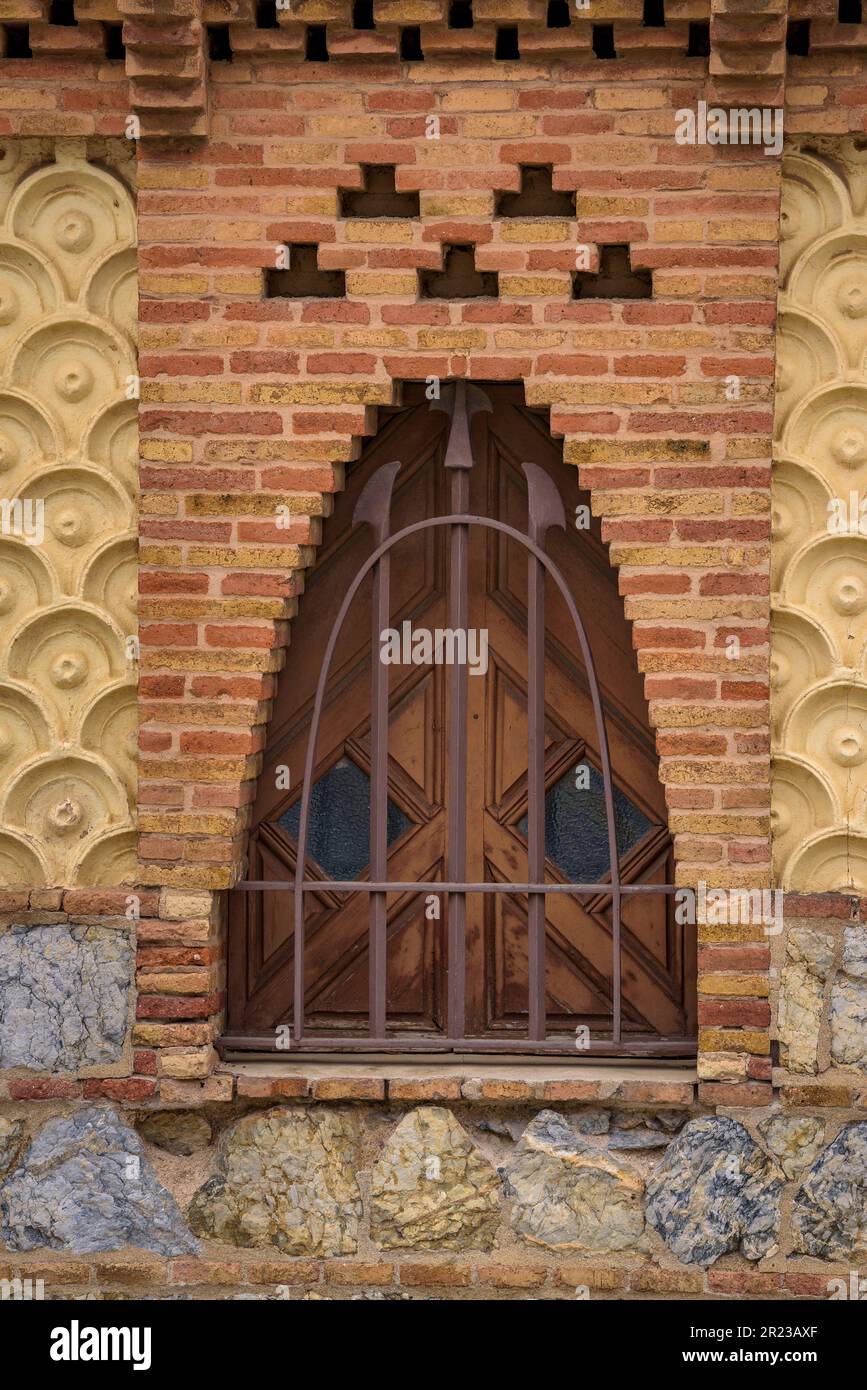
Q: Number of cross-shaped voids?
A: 5